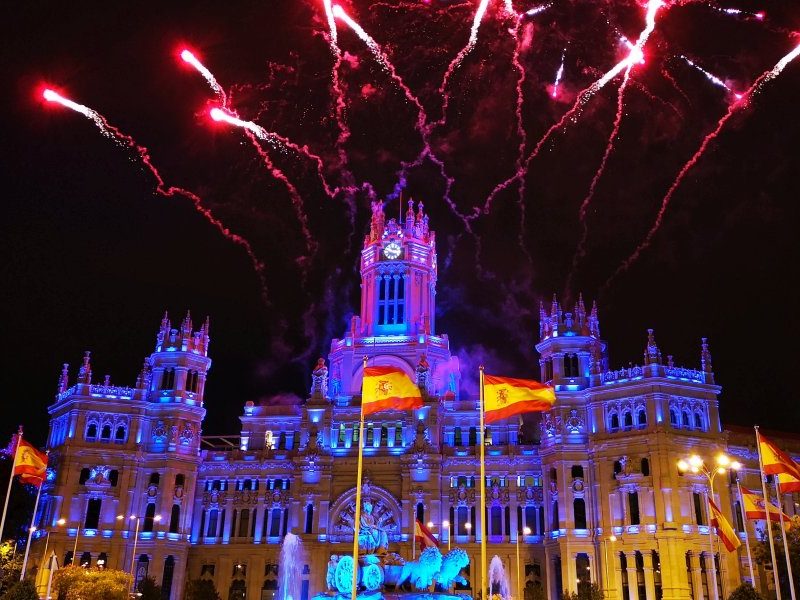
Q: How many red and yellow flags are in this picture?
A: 9